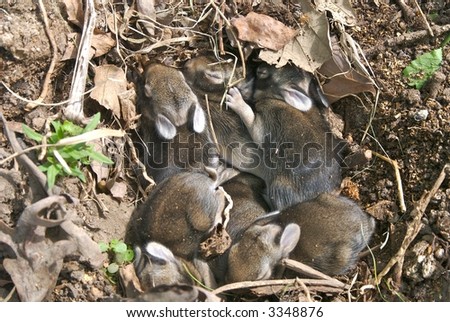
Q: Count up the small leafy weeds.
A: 3